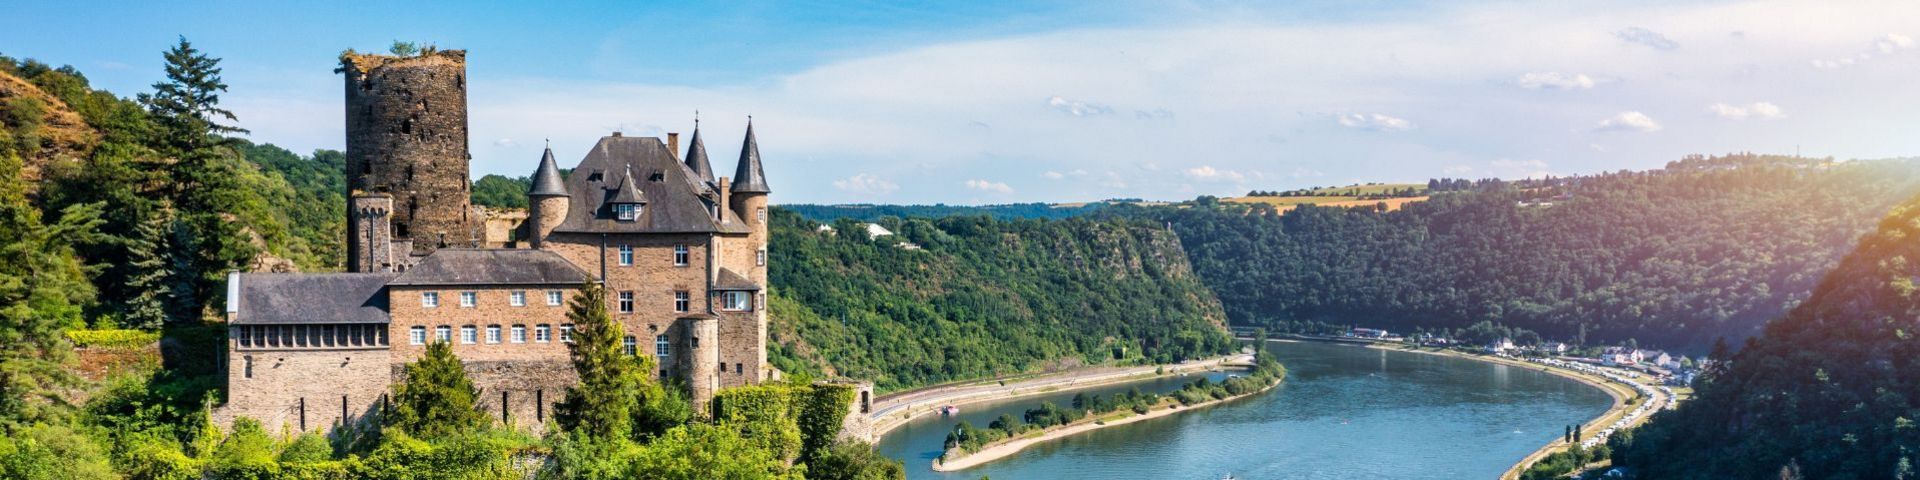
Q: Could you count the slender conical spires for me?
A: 3